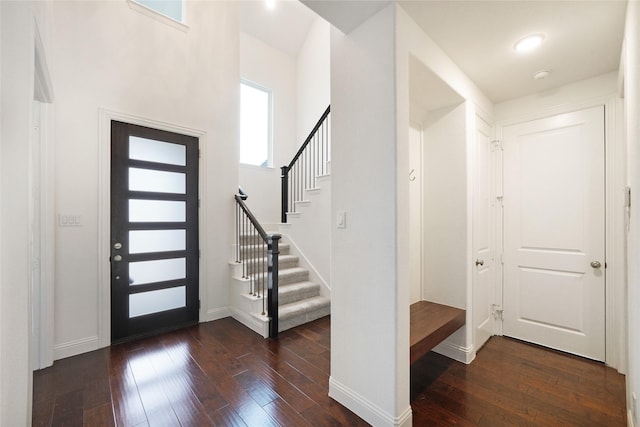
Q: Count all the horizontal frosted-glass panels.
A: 6